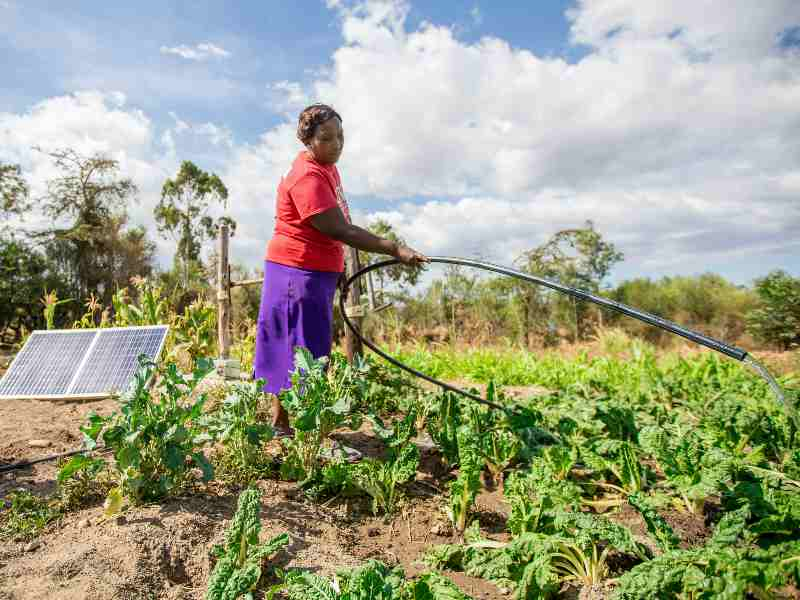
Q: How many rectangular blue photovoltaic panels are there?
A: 2